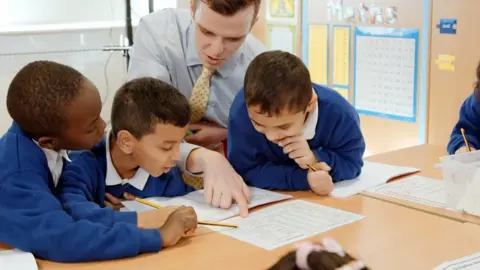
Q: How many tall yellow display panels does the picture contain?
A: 2